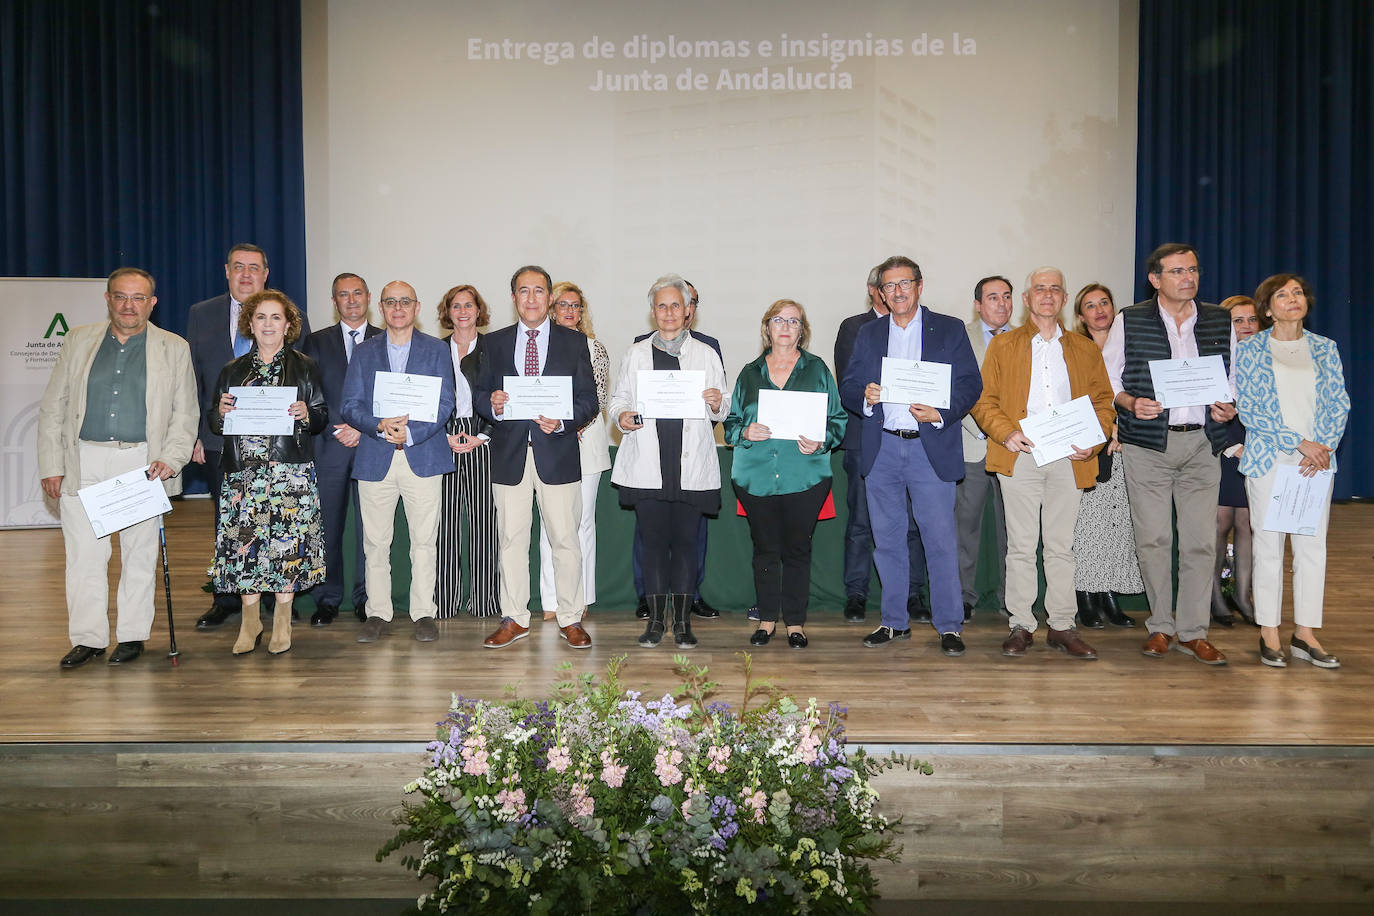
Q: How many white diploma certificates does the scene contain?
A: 10